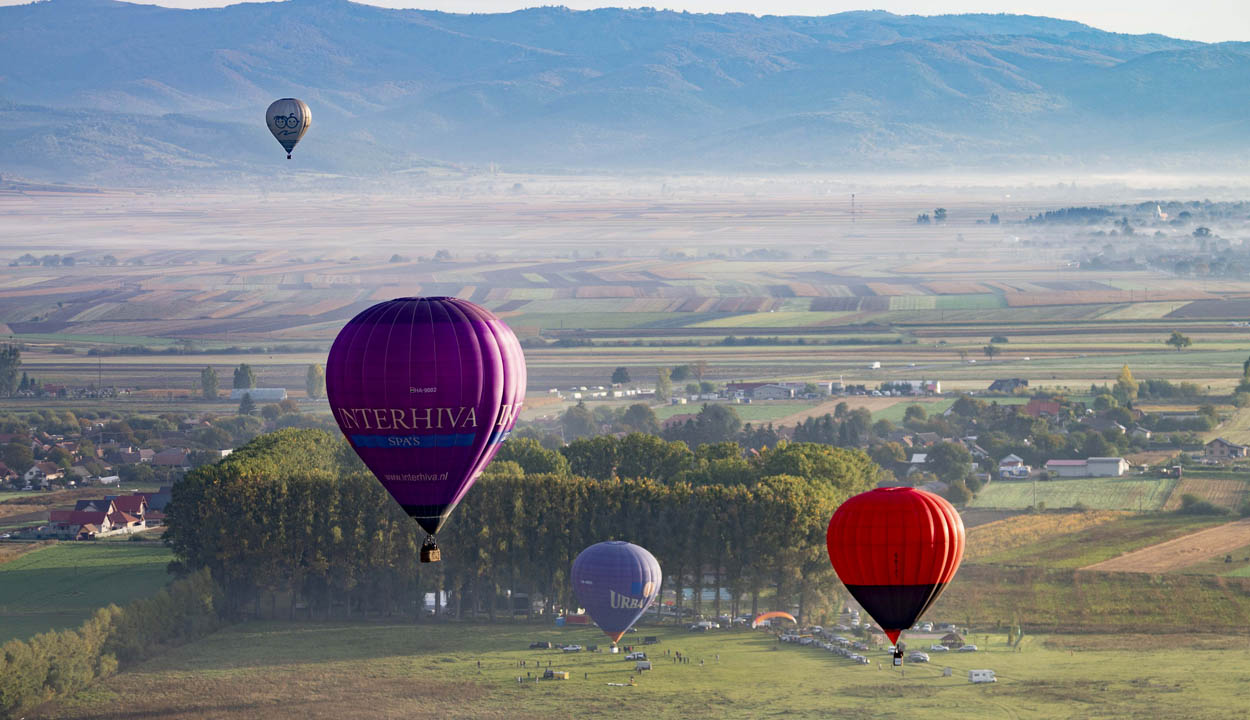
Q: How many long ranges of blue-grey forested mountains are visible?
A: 1